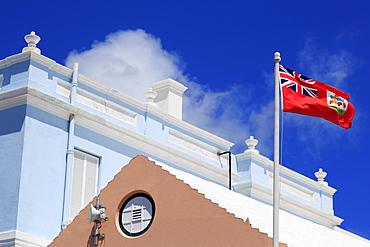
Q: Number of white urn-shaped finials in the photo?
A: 4